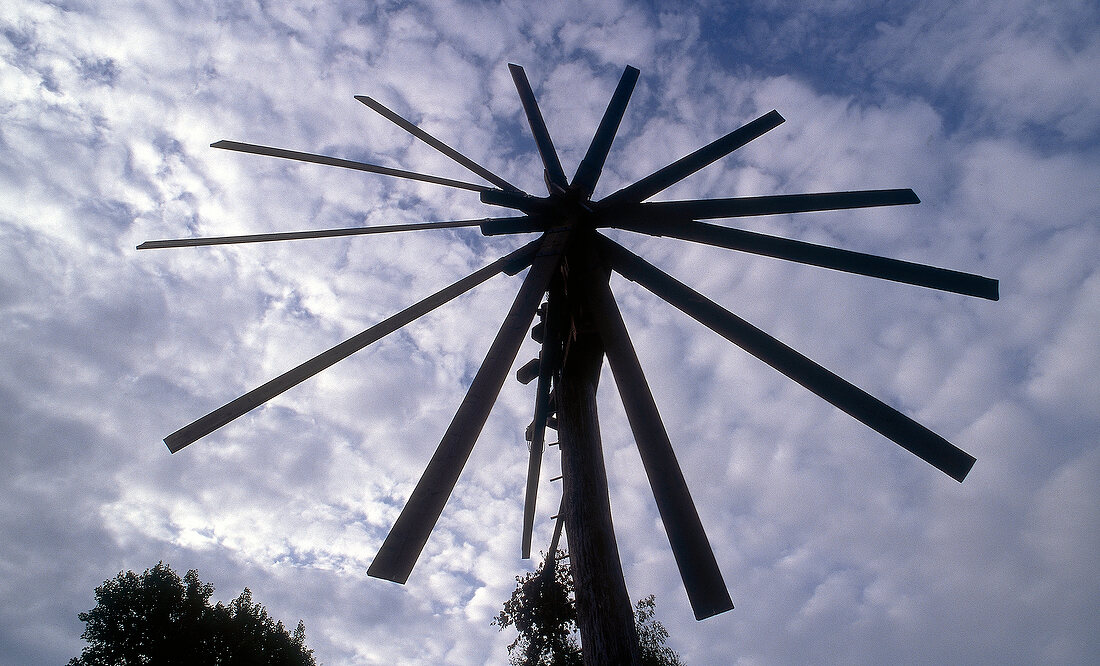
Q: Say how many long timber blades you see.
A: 12